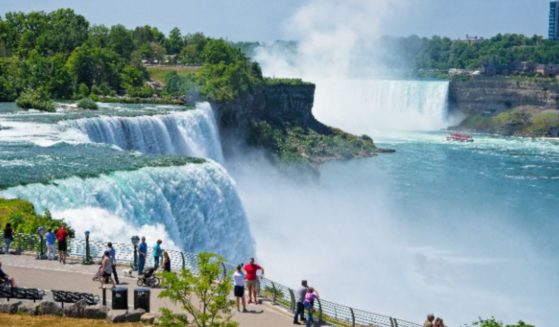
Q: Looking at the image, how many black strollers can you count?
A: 1